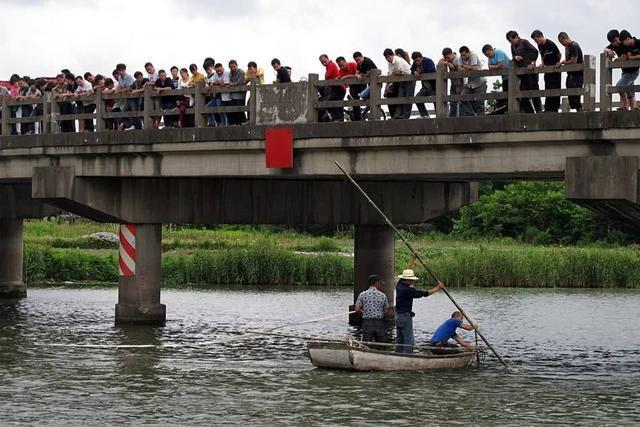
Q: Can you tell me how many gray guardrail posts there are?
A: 13